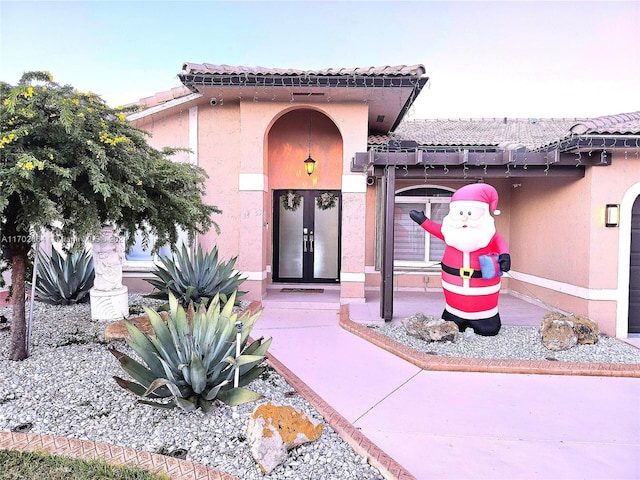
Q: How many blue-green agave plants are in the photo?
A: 3